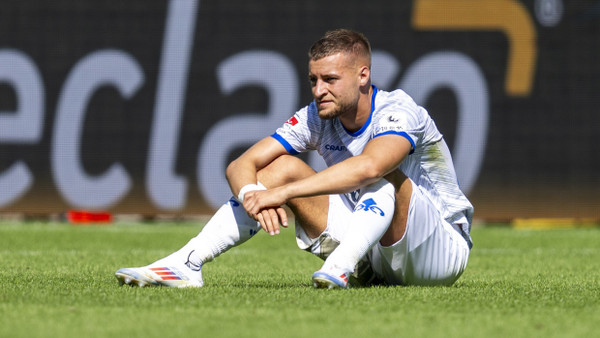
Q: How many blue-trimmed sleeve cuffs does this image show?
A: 2